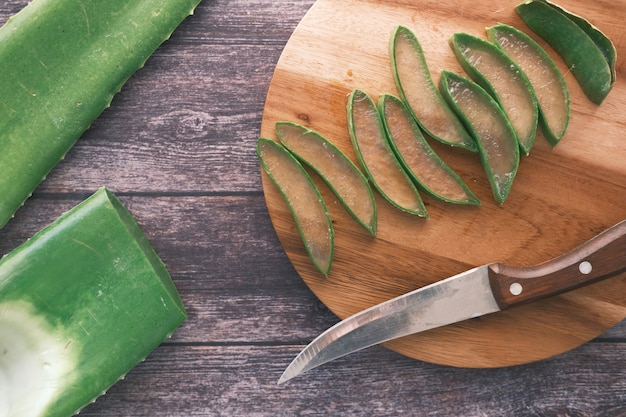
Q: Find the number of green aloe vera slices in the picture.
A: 9